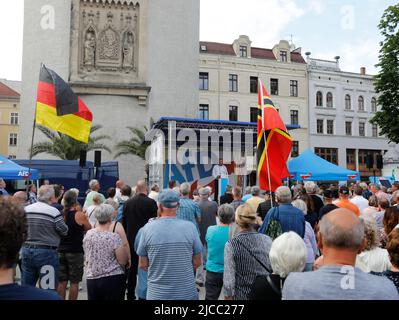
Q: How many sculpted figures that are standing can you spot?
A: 2